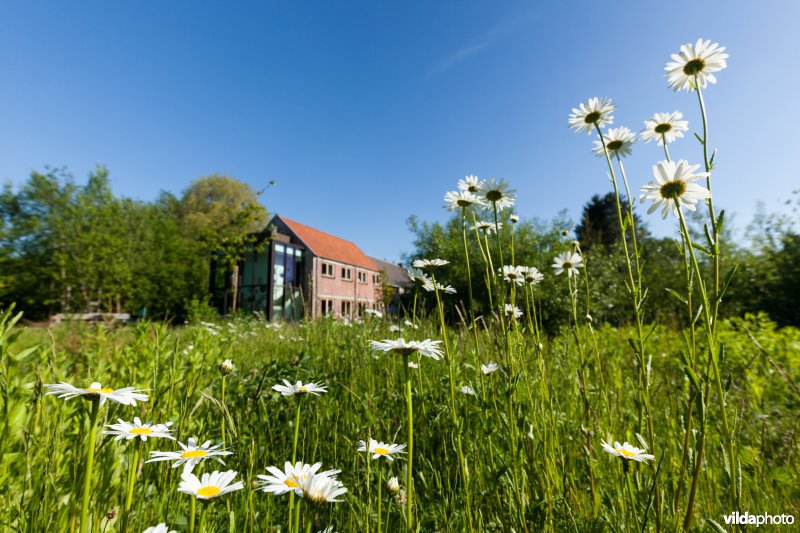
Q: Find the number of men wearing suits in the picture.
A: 0